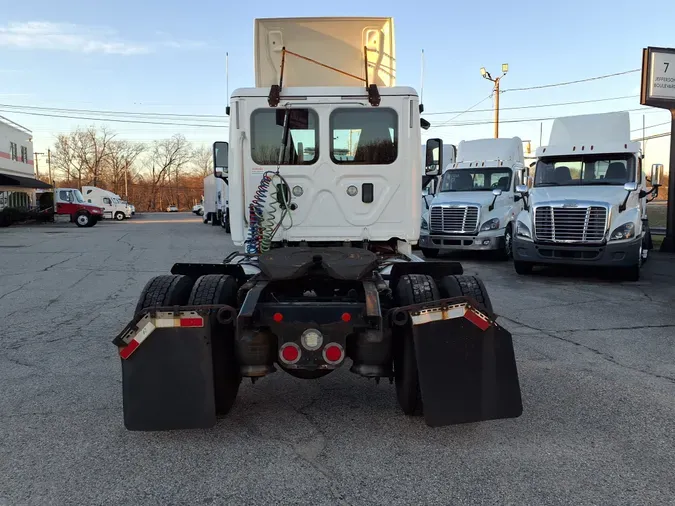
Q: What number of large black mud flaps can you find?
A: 2